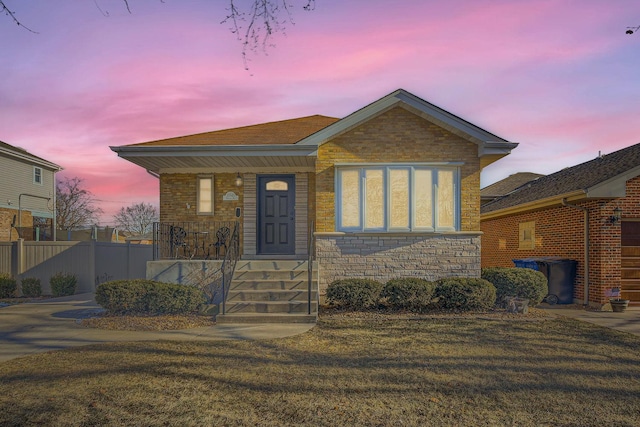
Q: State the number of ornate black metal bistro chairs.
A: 2